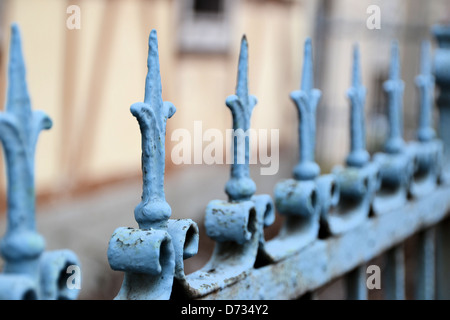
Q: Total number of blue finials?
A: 7